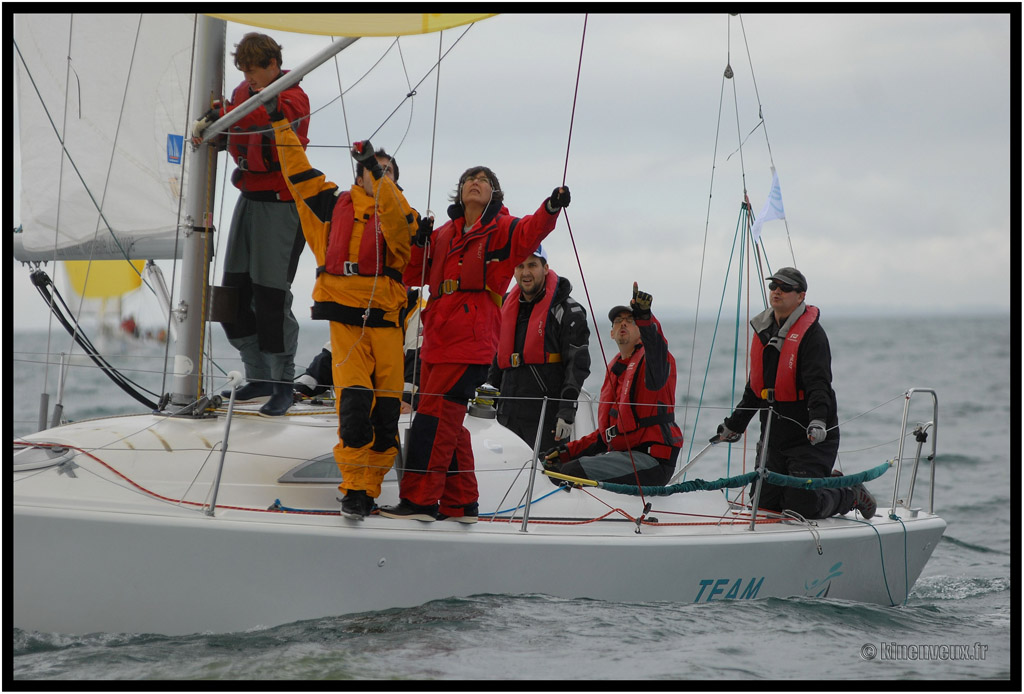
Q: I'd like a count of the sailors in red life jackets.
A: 6